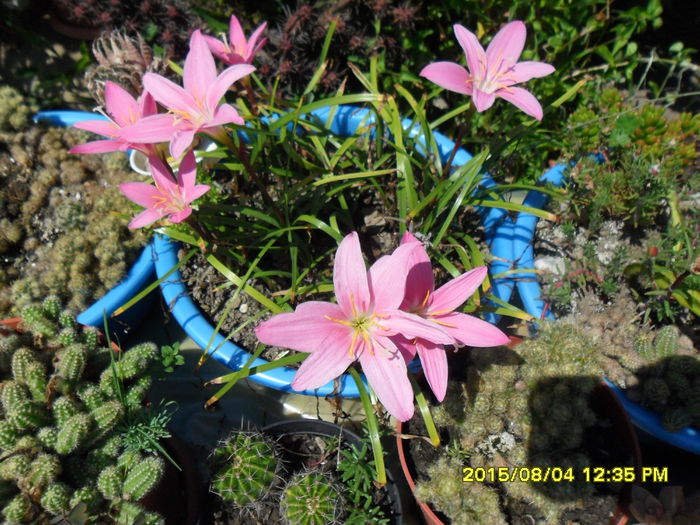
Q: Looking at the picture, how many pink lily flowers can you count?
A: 7